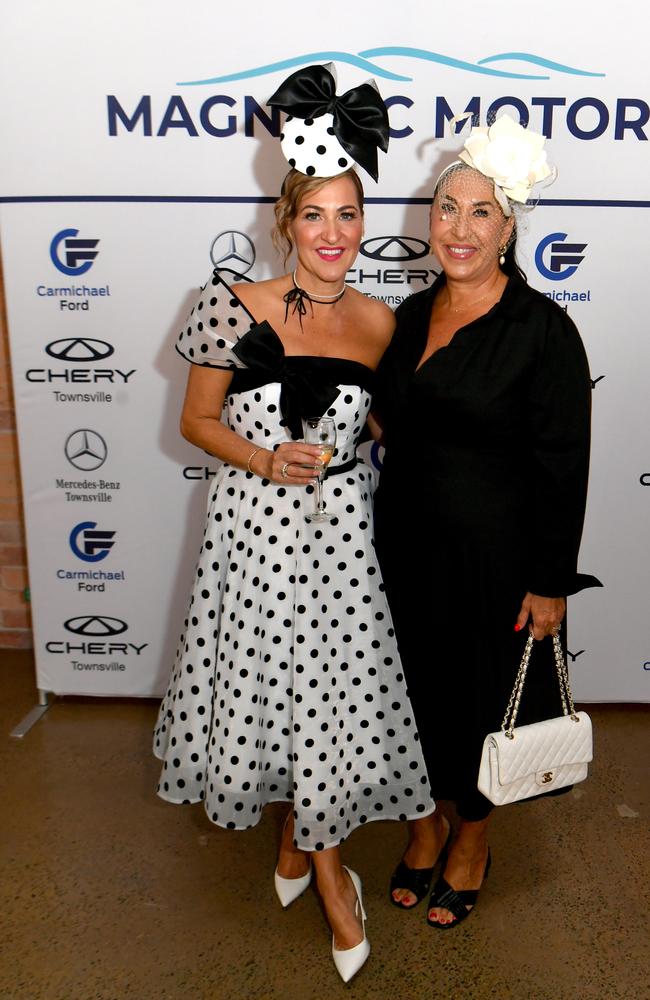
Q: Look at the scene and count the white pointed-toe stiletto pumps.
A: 2